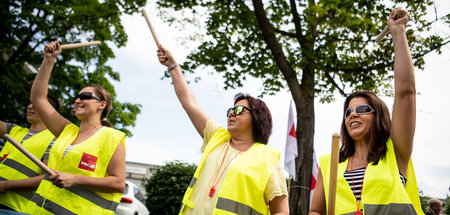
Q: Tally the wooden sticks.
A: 5